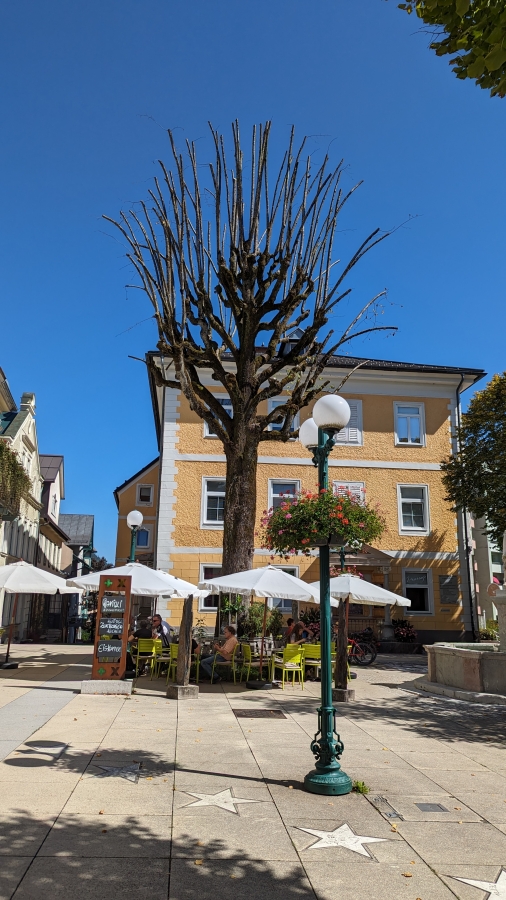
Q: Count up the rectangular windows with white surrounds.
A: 13